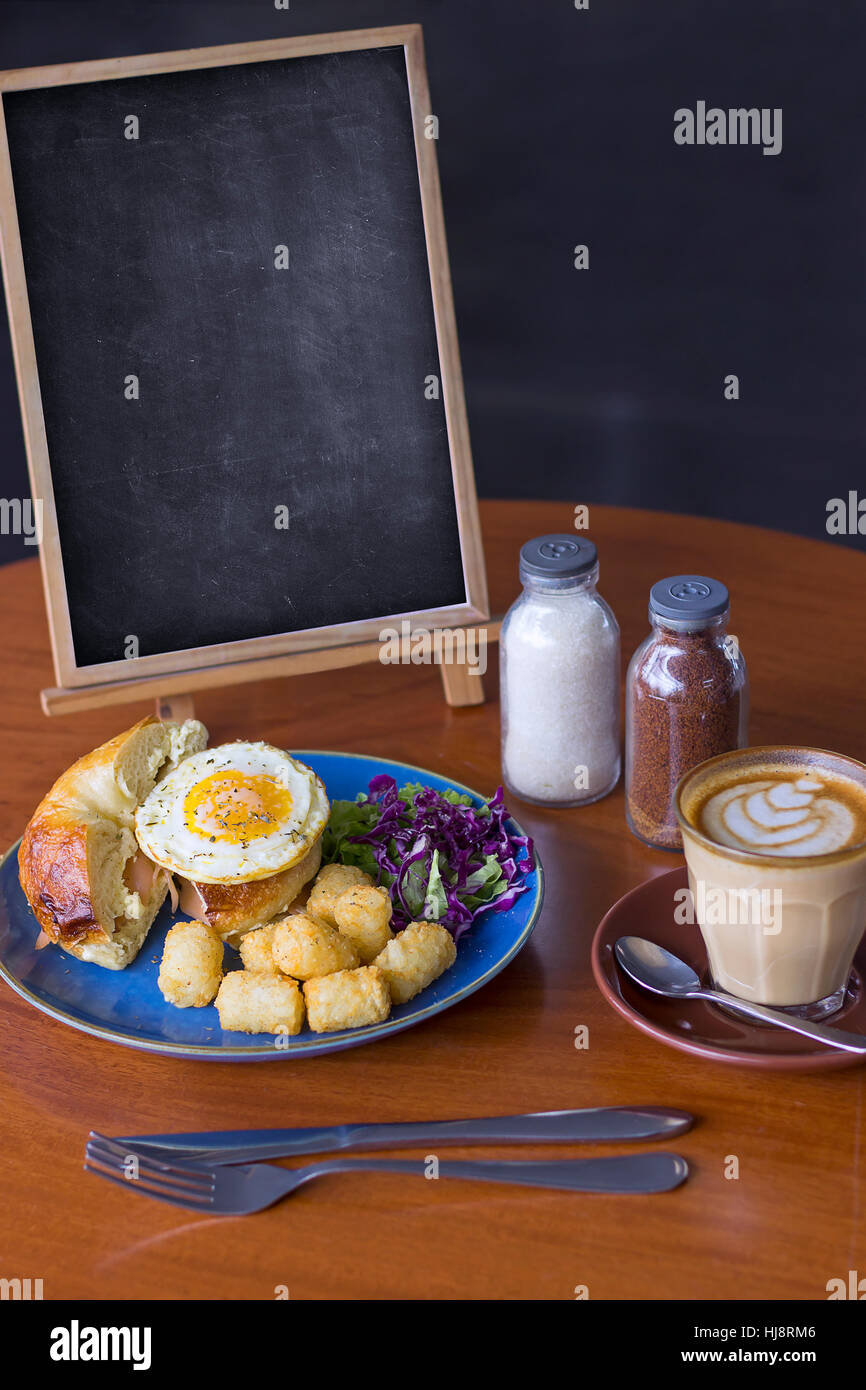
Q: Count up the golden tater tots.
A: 8